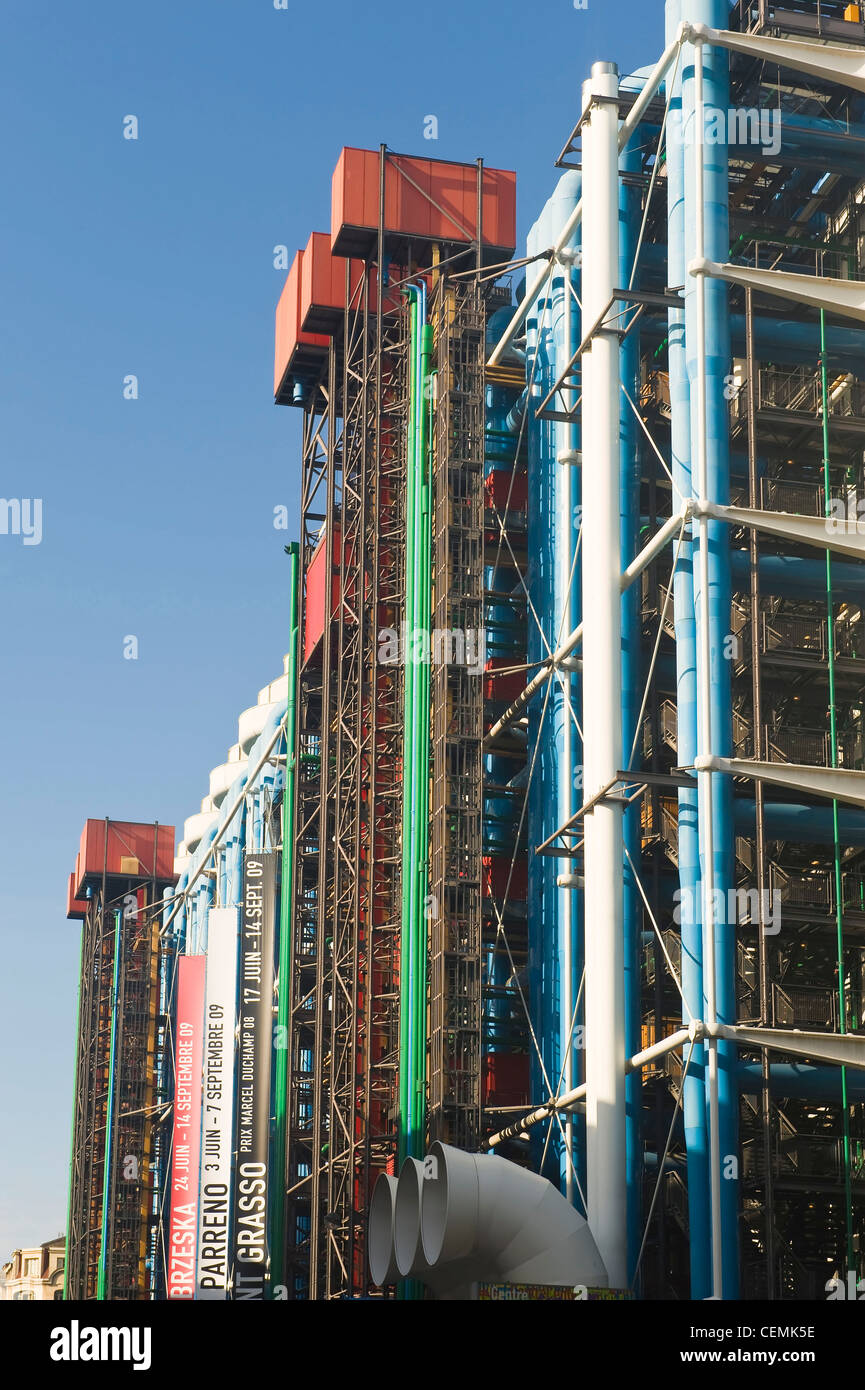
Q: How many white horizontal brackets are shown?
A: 5